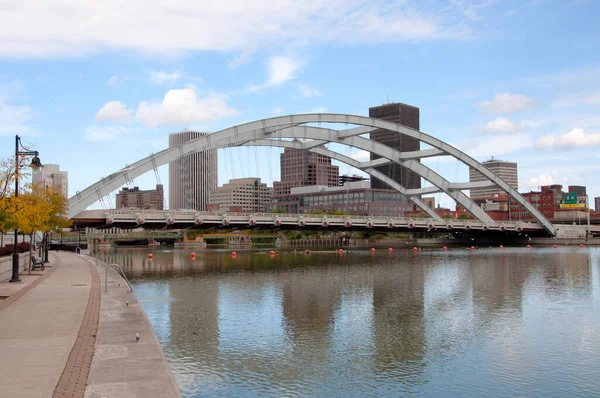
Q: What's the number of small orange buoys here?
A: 15